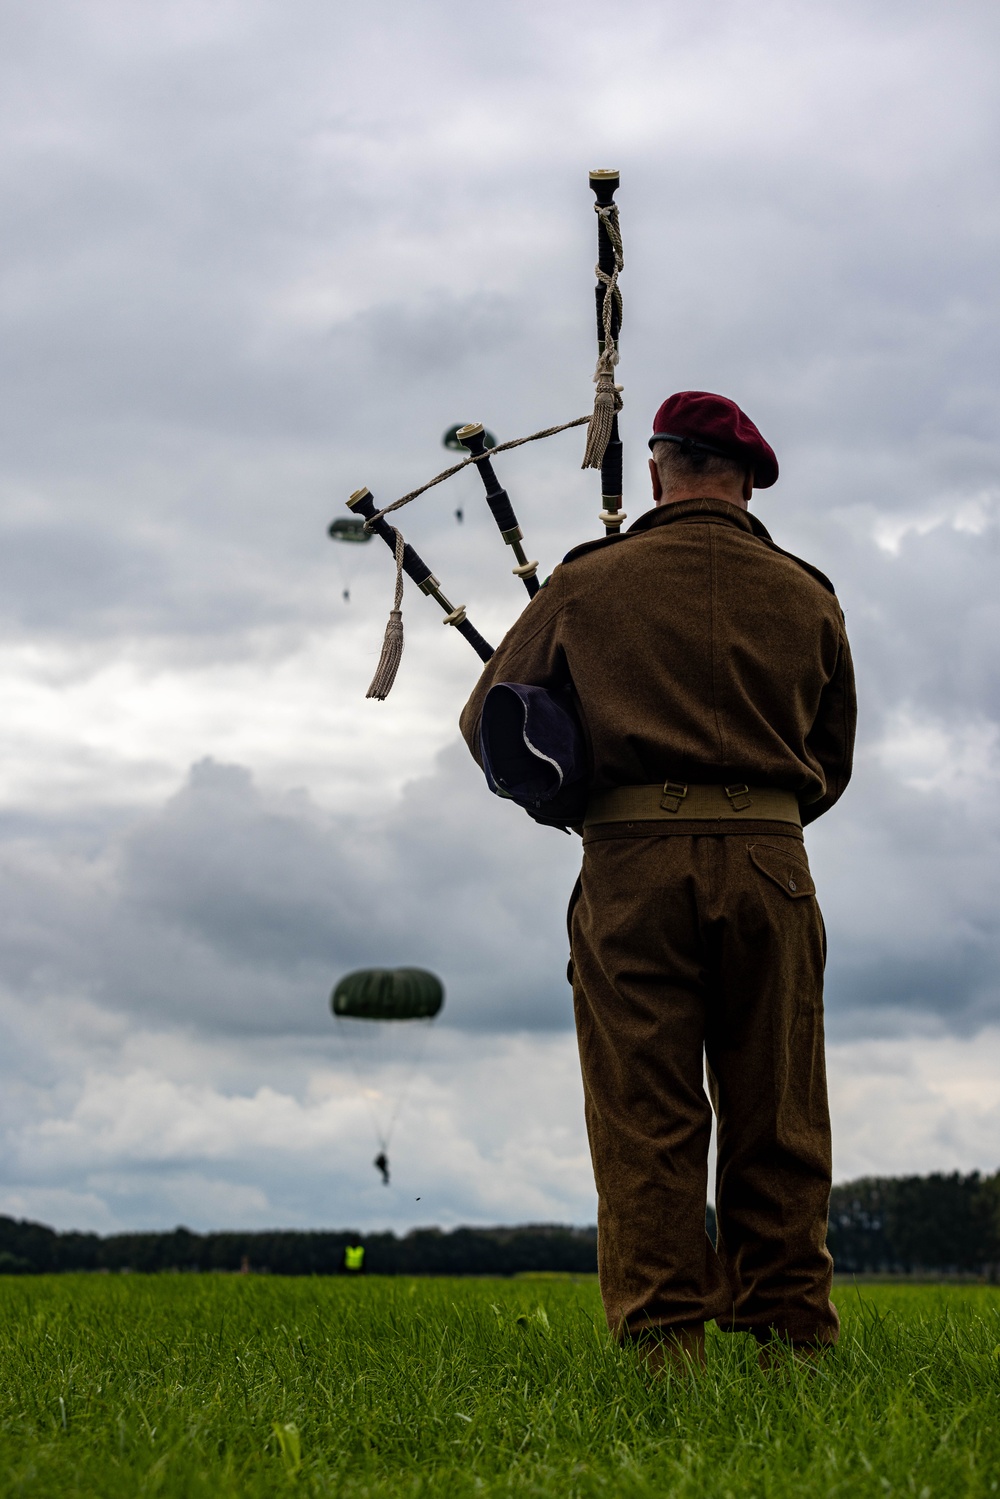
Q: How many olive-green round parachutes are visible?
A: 3